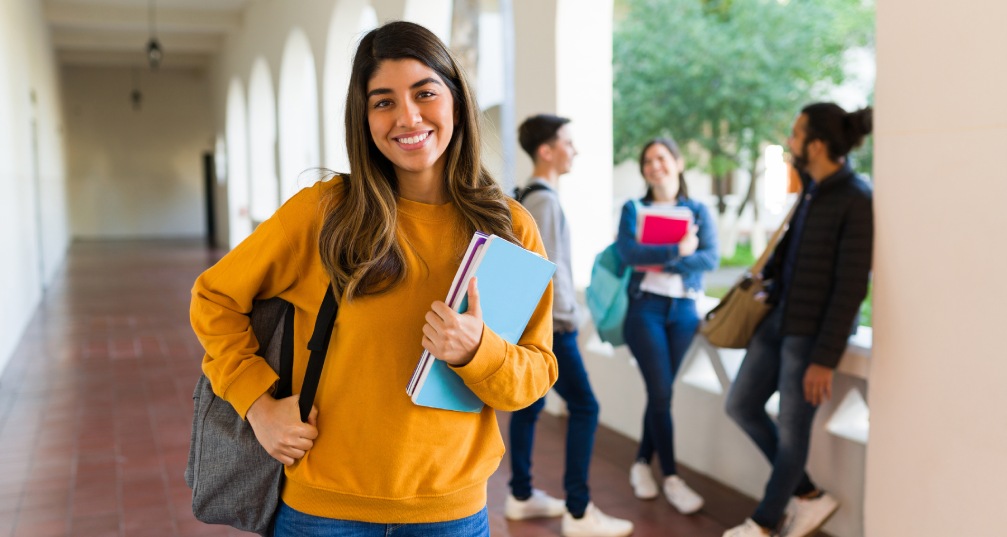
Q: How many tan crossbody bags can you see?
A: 1